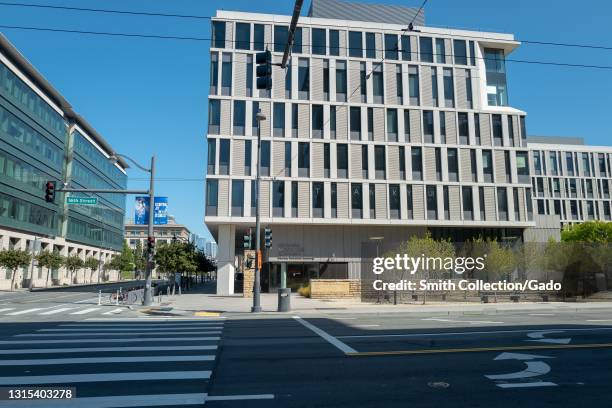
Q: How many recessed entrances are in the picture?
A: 1